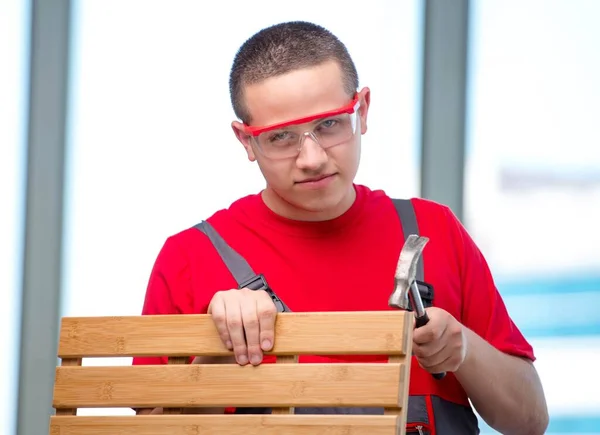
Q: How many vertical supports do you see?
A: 4